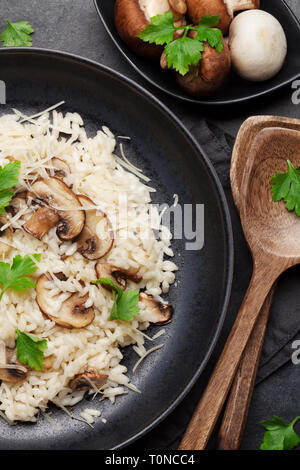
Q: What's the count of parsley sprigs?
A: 8